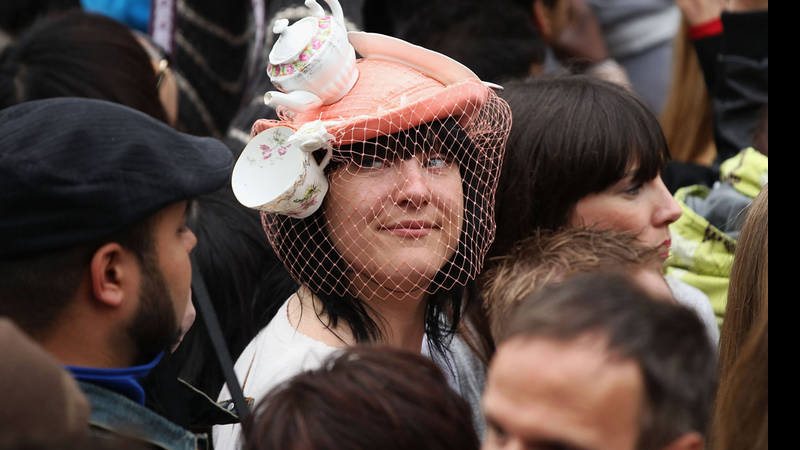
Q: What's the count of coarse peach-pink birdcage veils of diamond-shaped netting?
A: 1